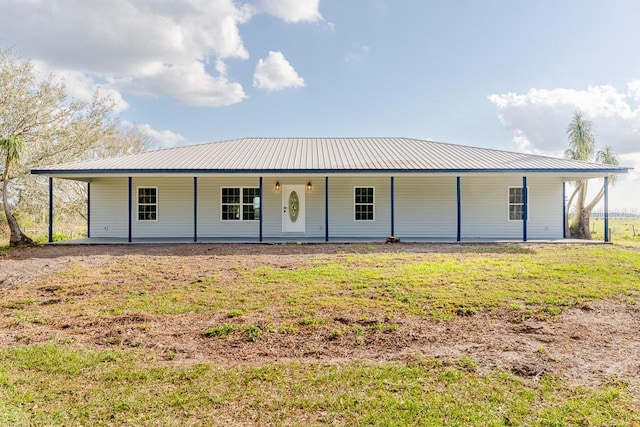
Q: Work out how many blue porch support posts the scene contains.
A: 11